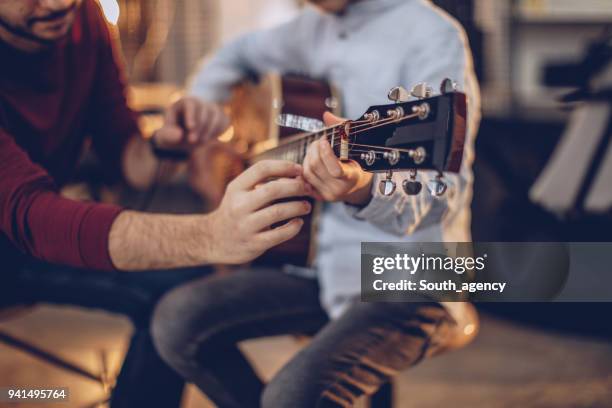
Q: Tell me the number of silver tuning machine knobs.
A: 6